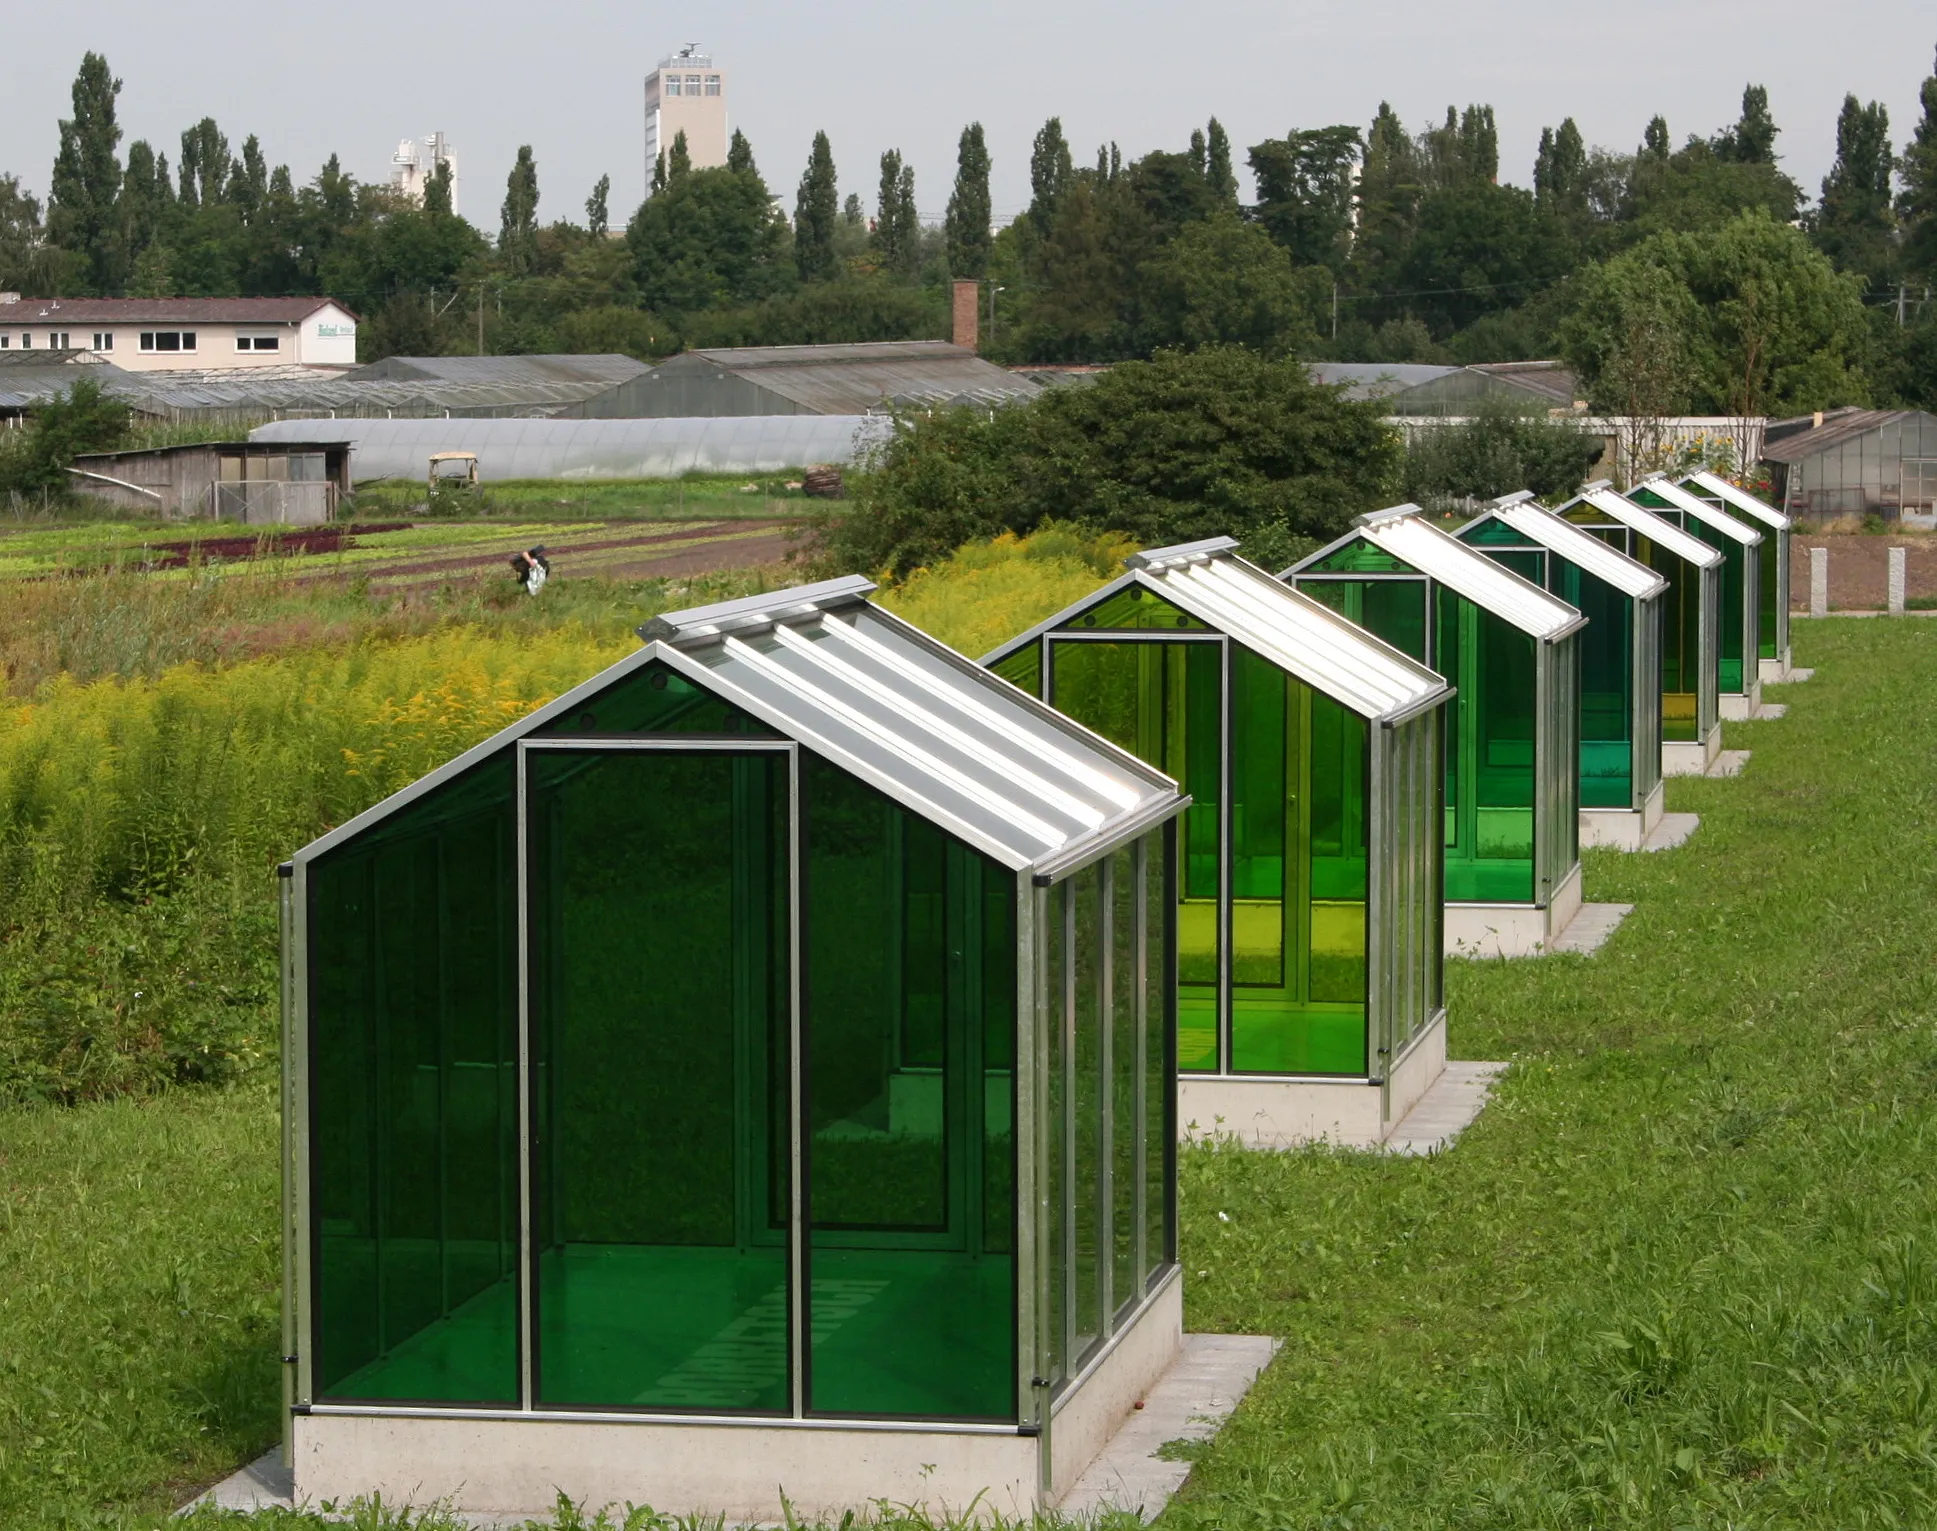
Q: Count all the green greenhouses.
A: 7